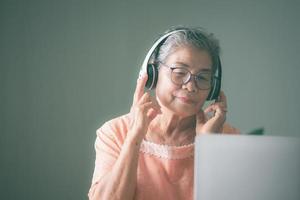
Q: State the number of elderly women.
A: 1